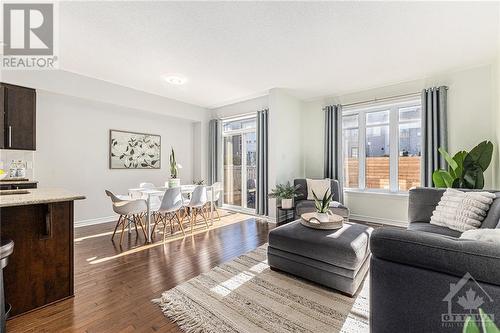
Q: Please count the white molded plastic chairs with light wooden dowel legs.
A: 6